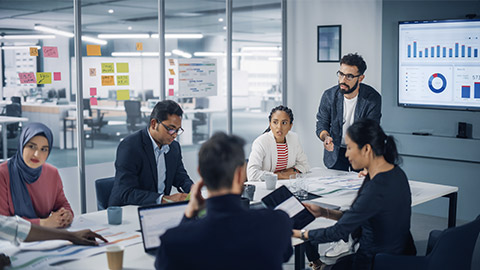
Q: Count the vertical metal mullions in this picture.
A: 4